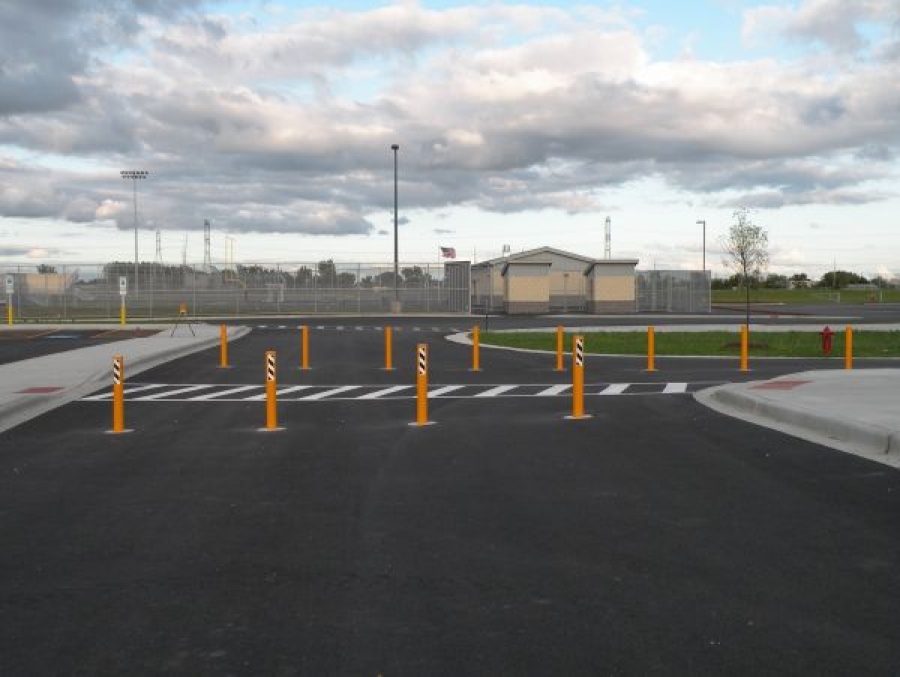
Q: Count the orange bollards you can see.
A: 12